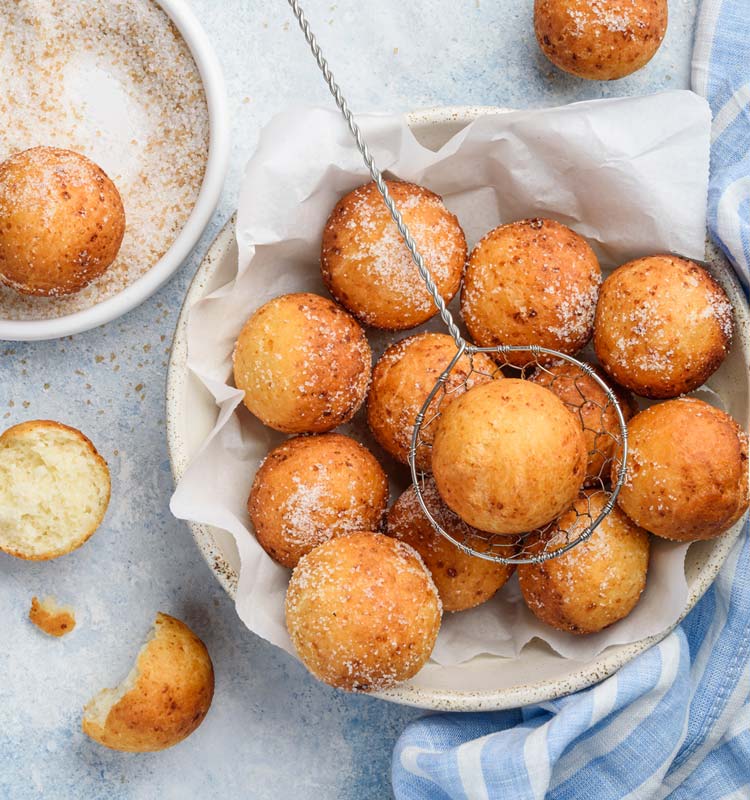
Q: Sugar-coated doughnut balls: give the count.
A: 13